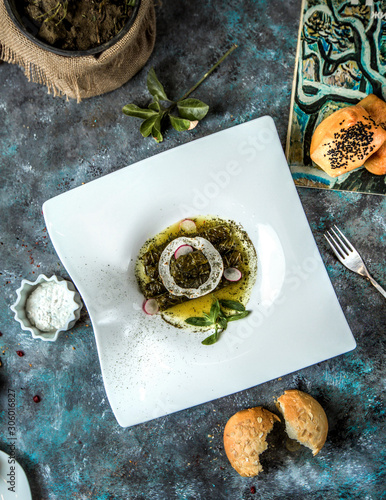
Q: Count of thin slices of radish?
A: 4